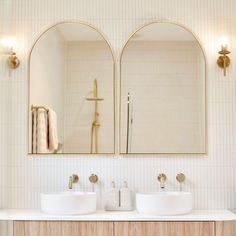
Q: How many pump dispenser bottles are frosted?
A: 2